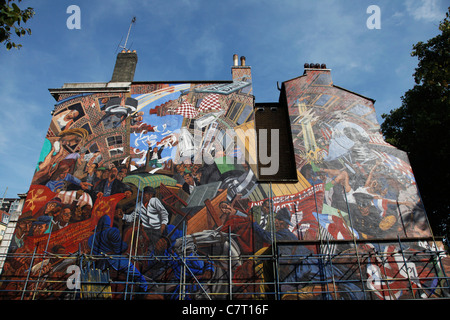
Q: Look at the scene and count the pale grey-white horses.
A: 1